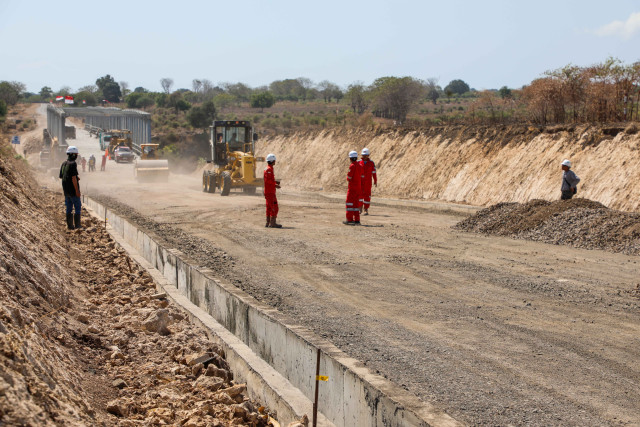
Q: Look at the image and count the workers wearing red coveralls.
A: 3